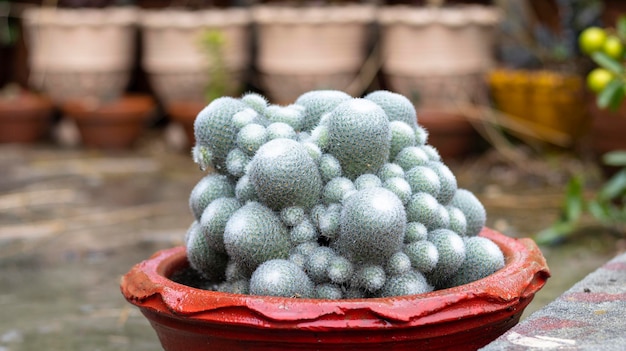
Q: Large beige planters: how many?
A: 4